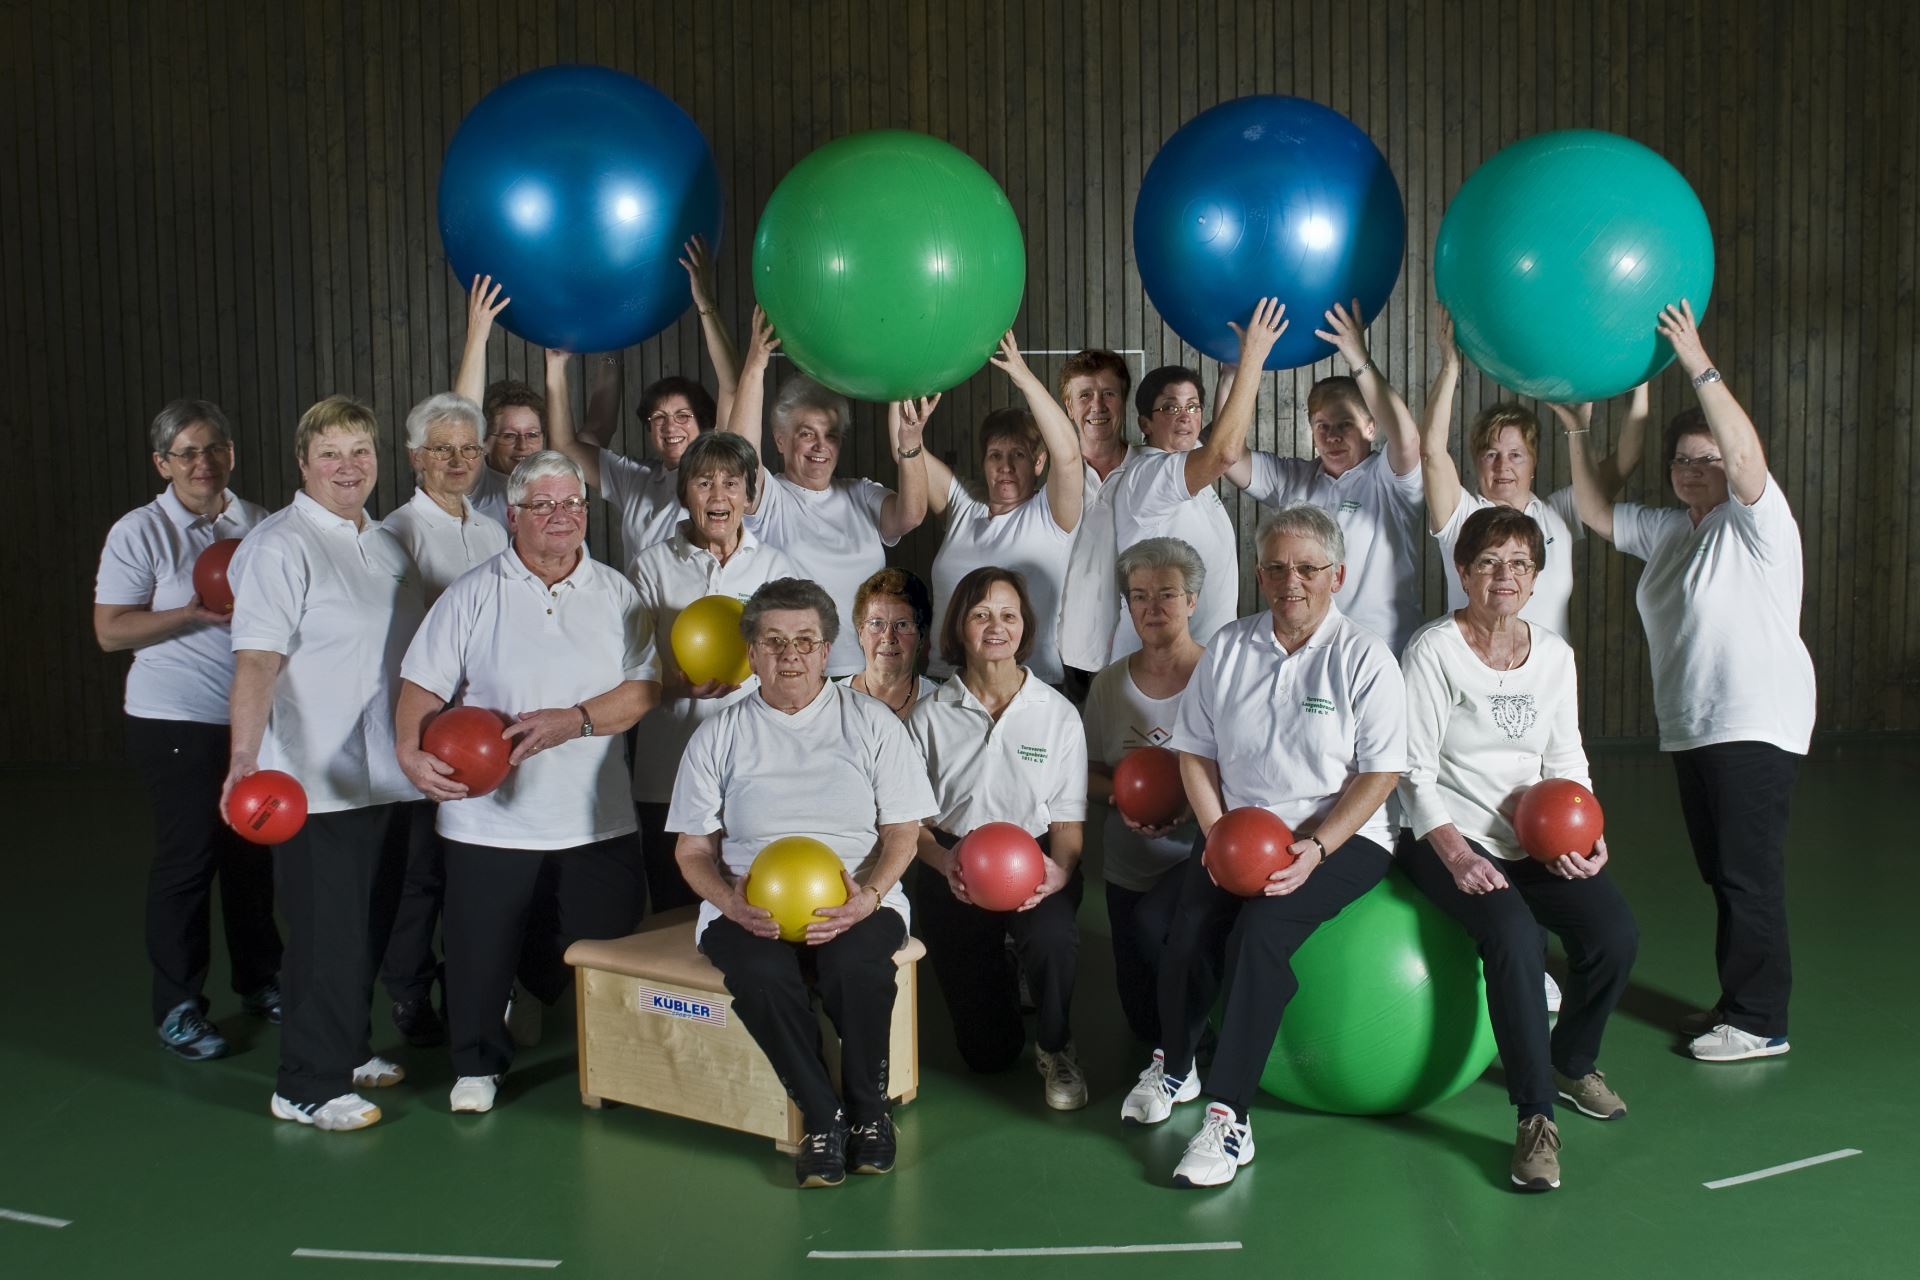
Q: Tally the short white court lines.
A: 4